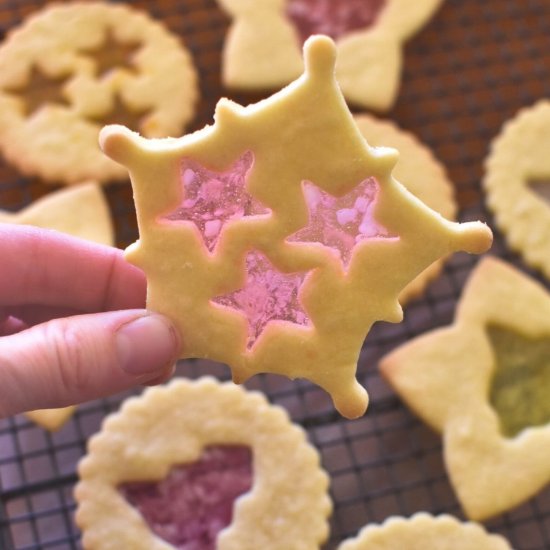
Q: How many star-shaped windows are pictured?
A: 6